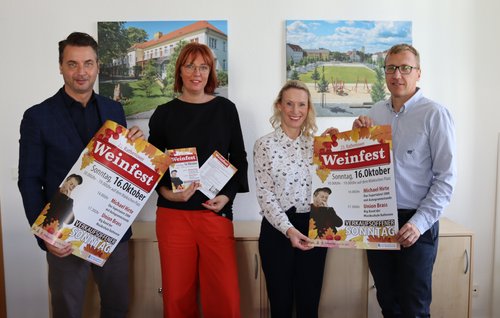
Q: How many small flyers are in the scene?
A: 2